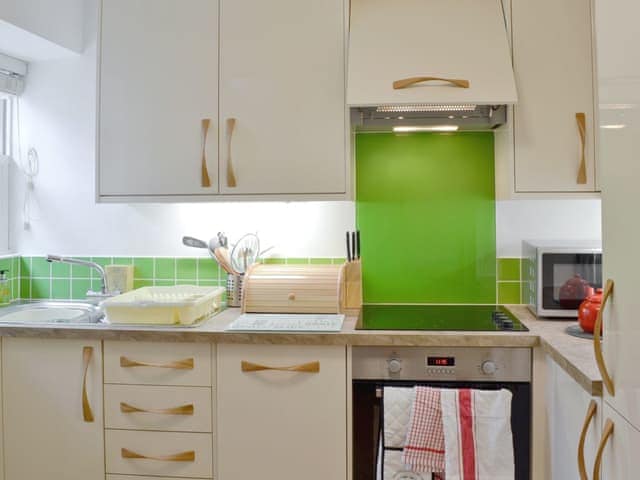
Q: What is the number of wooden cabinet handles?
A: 12